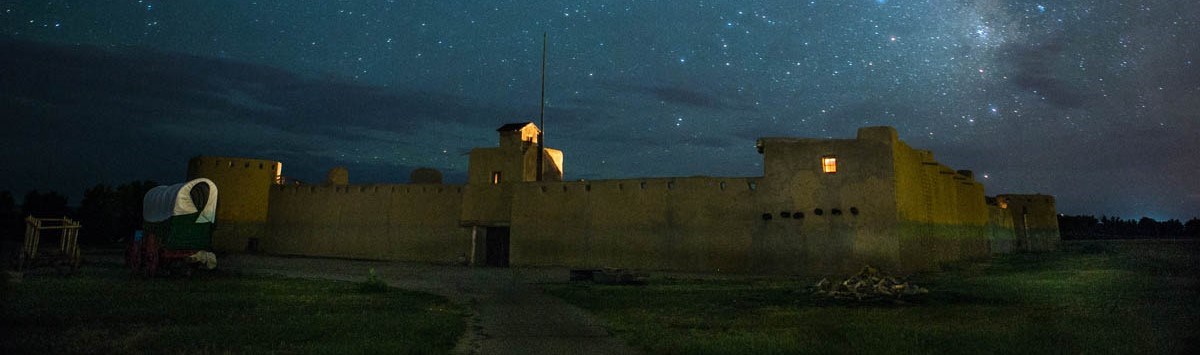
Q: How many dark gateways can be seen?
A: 1